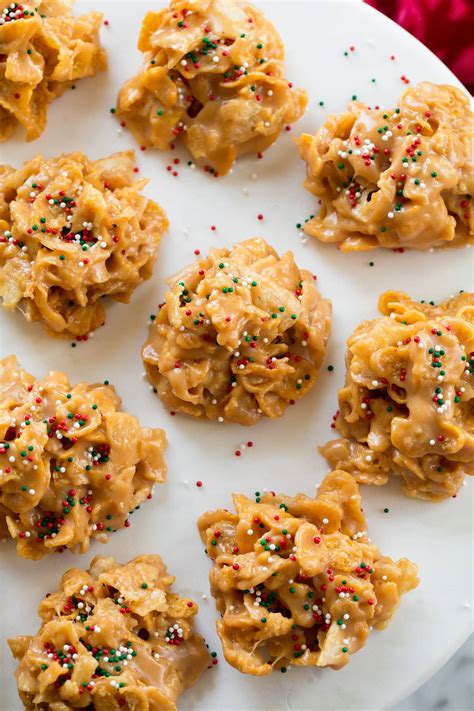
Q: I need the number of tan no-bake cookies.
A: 9